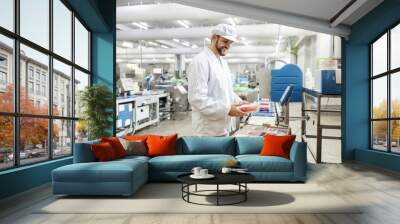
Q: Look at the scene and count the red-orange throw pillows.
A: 5